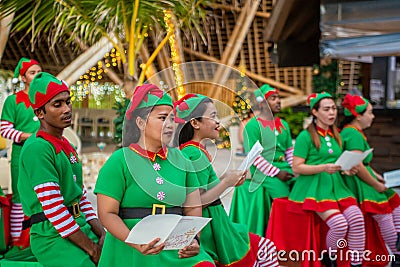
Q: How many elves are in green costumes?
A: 7